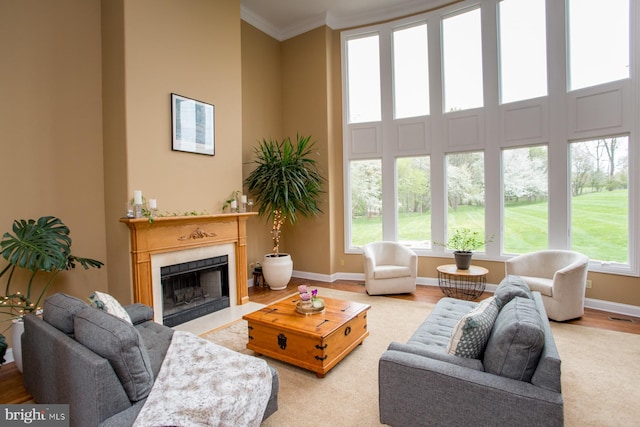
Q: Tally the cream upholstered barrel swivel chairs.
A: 2